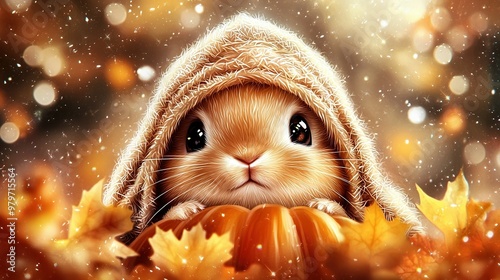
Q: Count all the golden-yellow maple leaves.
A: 4